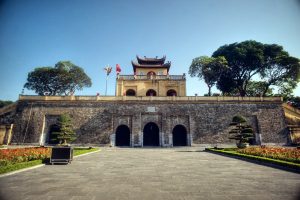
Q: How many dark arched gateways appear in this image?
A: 3